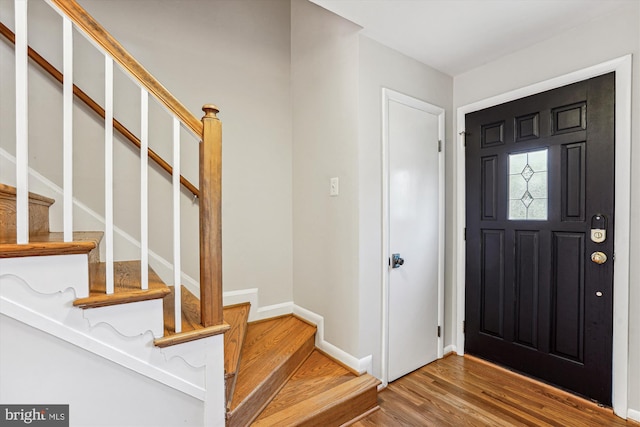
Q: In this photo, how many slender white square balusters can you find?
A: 5